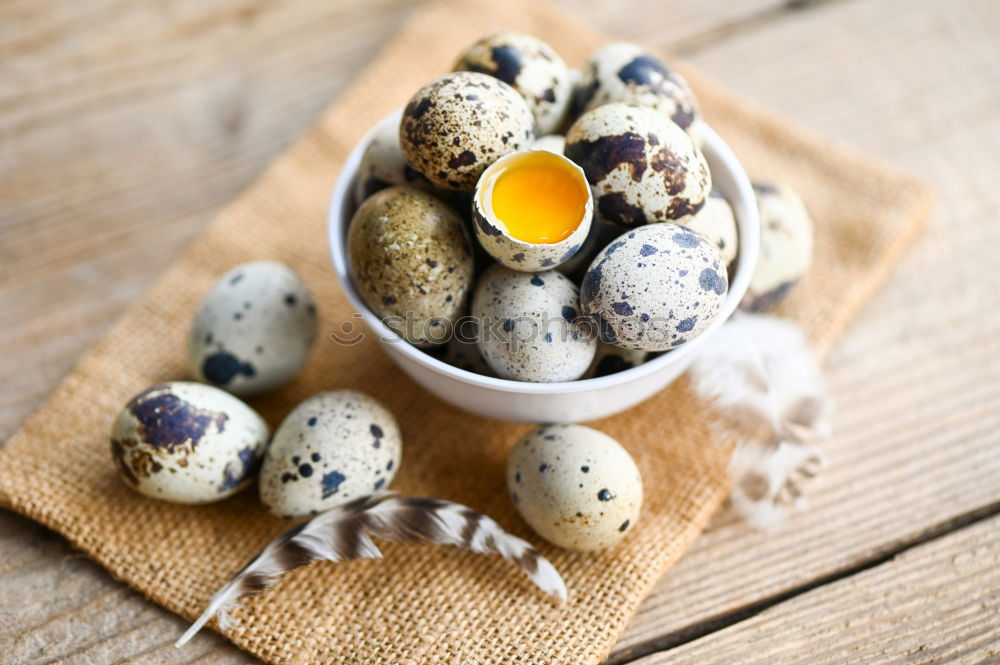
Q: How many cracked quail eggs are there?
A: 1